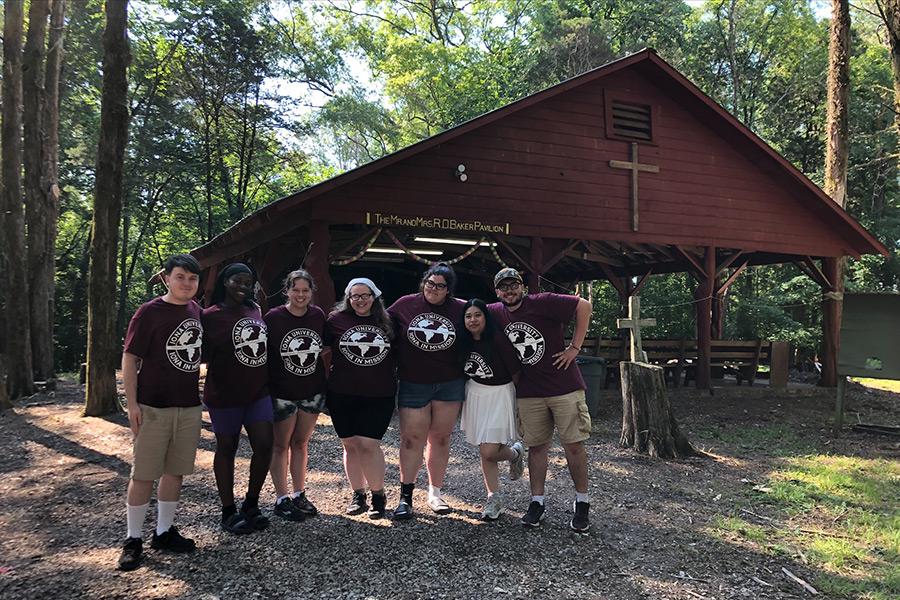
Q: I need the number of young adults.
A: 7